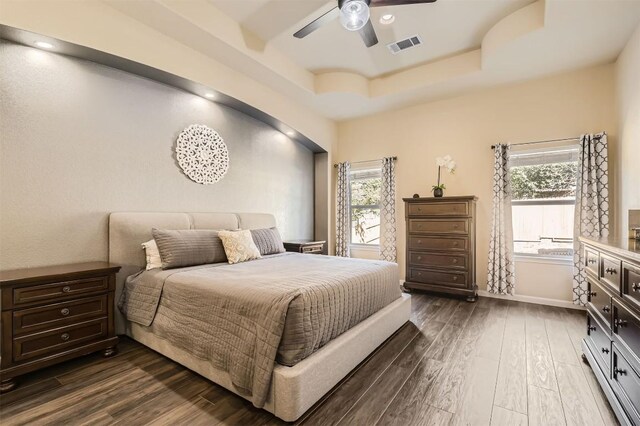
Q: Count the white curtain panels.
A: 4